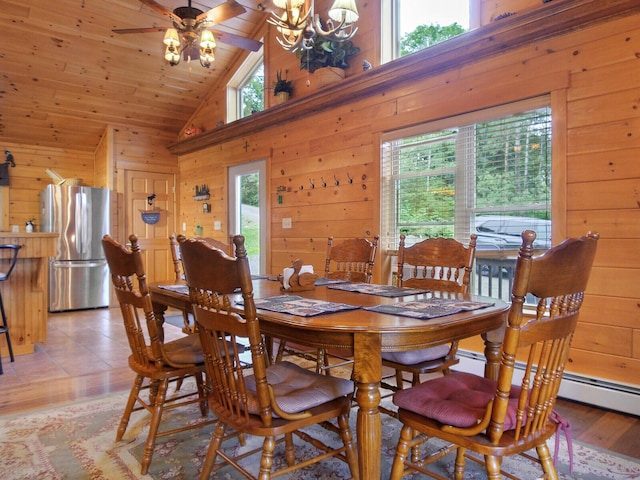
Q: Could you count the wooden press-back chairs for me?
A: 6